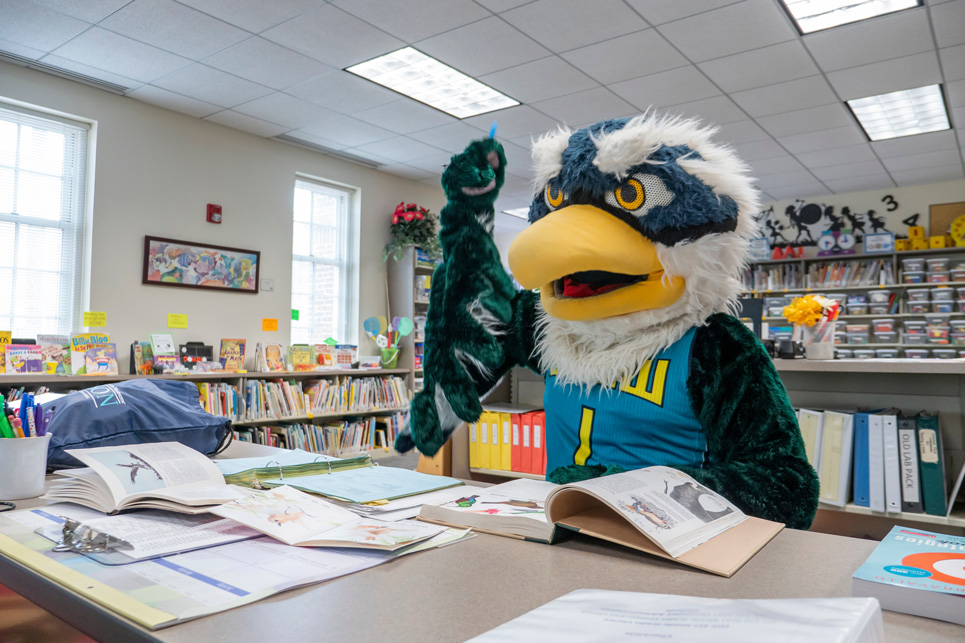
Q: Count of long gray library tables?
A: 1